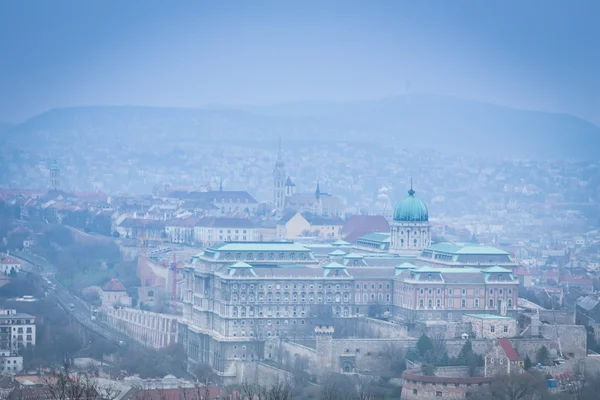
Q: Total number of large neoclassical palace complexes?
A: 1